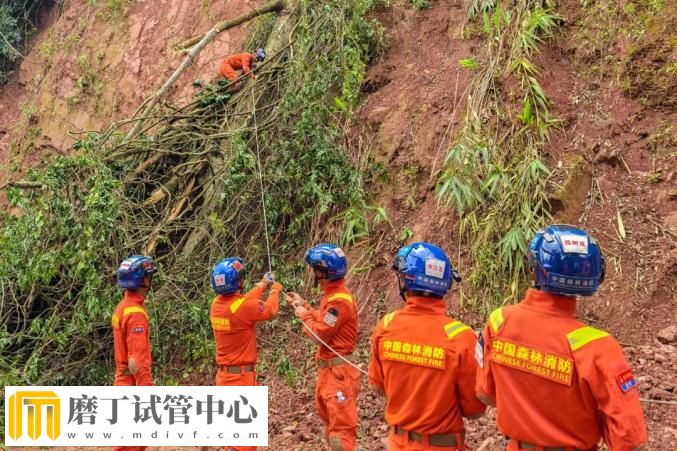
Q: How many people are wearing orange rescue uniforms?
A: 6